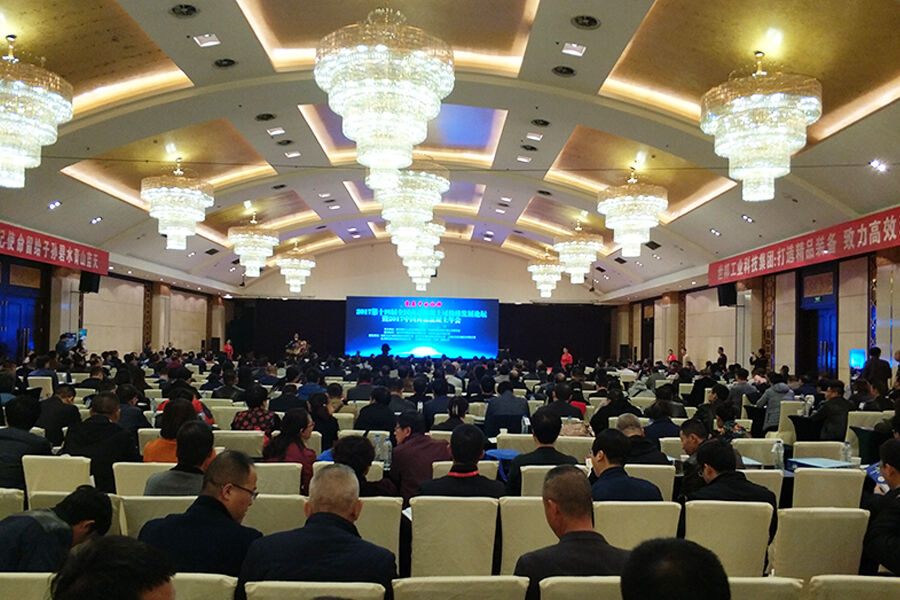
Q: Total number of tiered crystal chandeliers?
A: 12